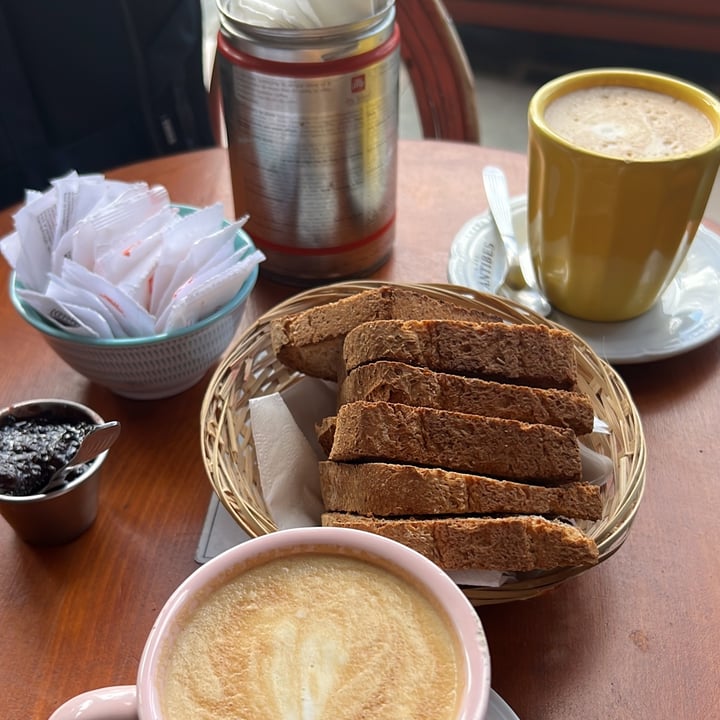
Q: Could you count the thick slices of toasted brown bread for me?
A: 6